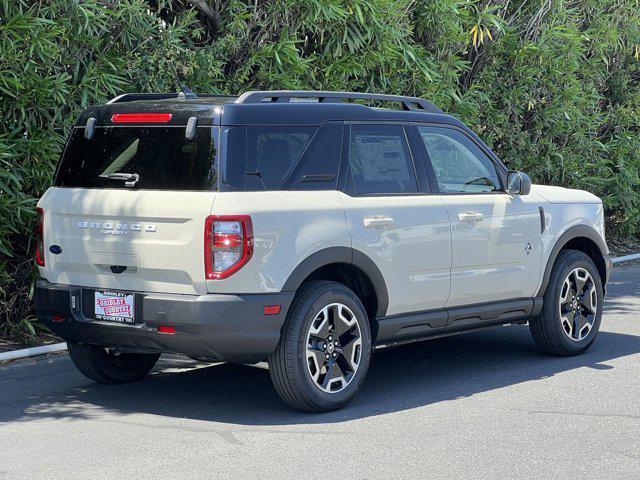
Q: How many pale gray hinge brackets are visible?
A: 2